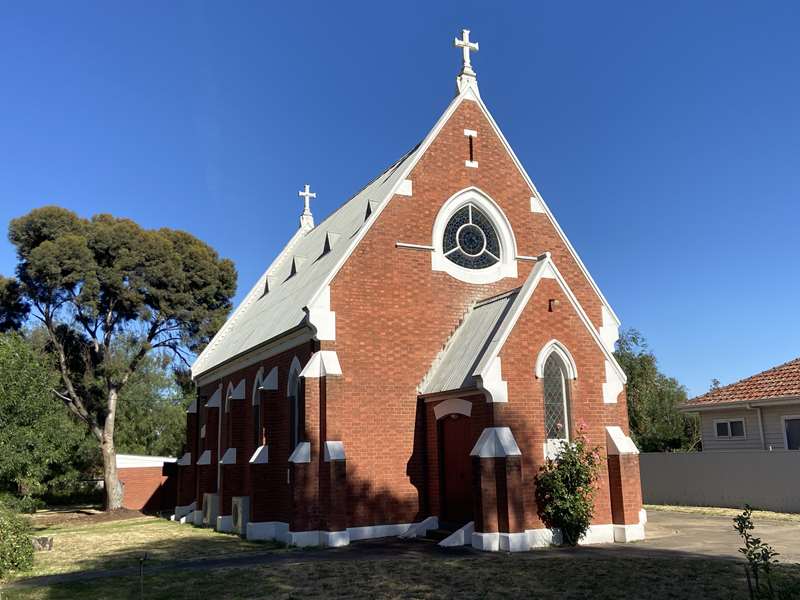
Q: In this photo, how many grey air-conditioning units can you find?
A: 2